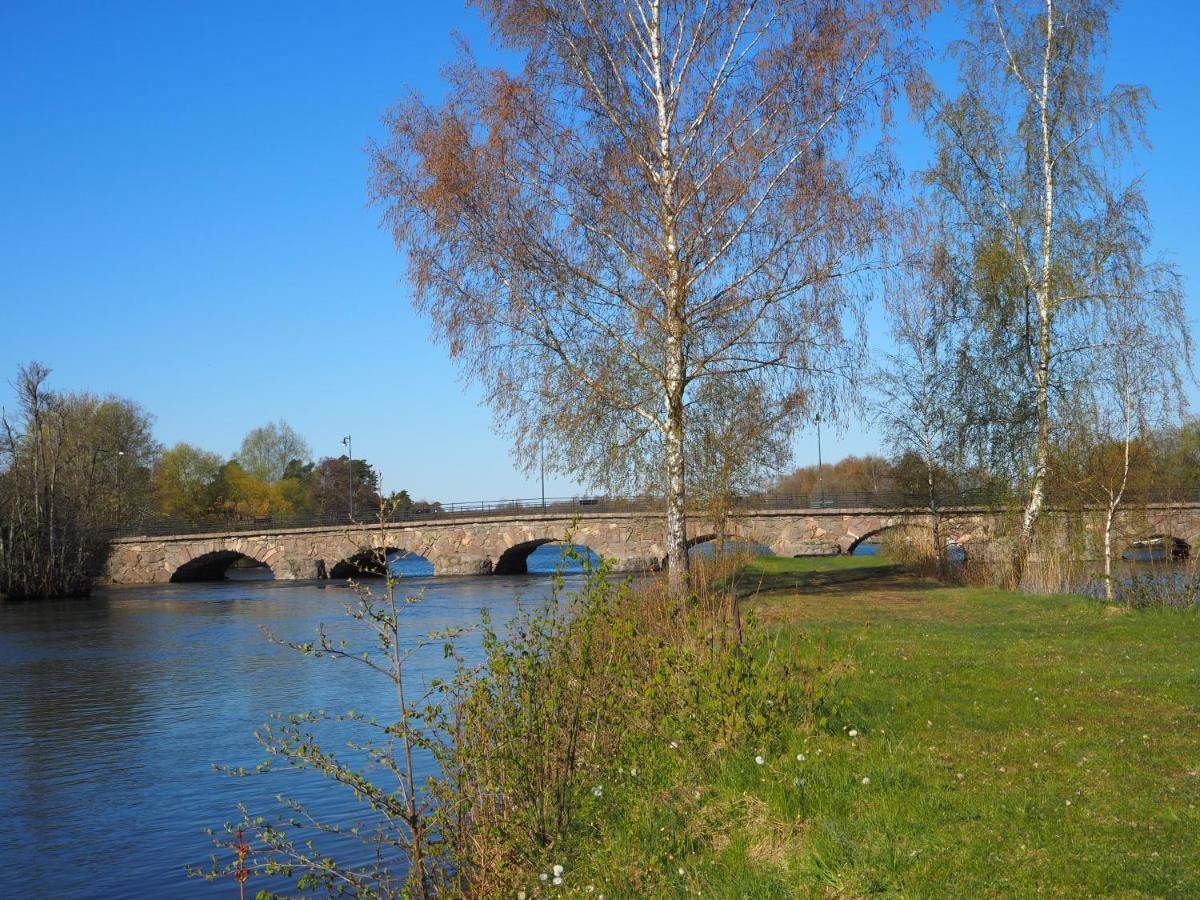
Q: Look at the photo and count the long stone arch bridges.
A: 1